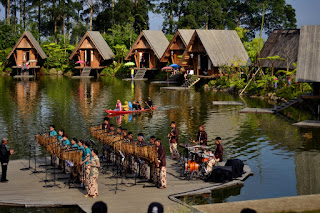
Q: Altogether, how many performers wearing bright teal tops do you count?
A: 6